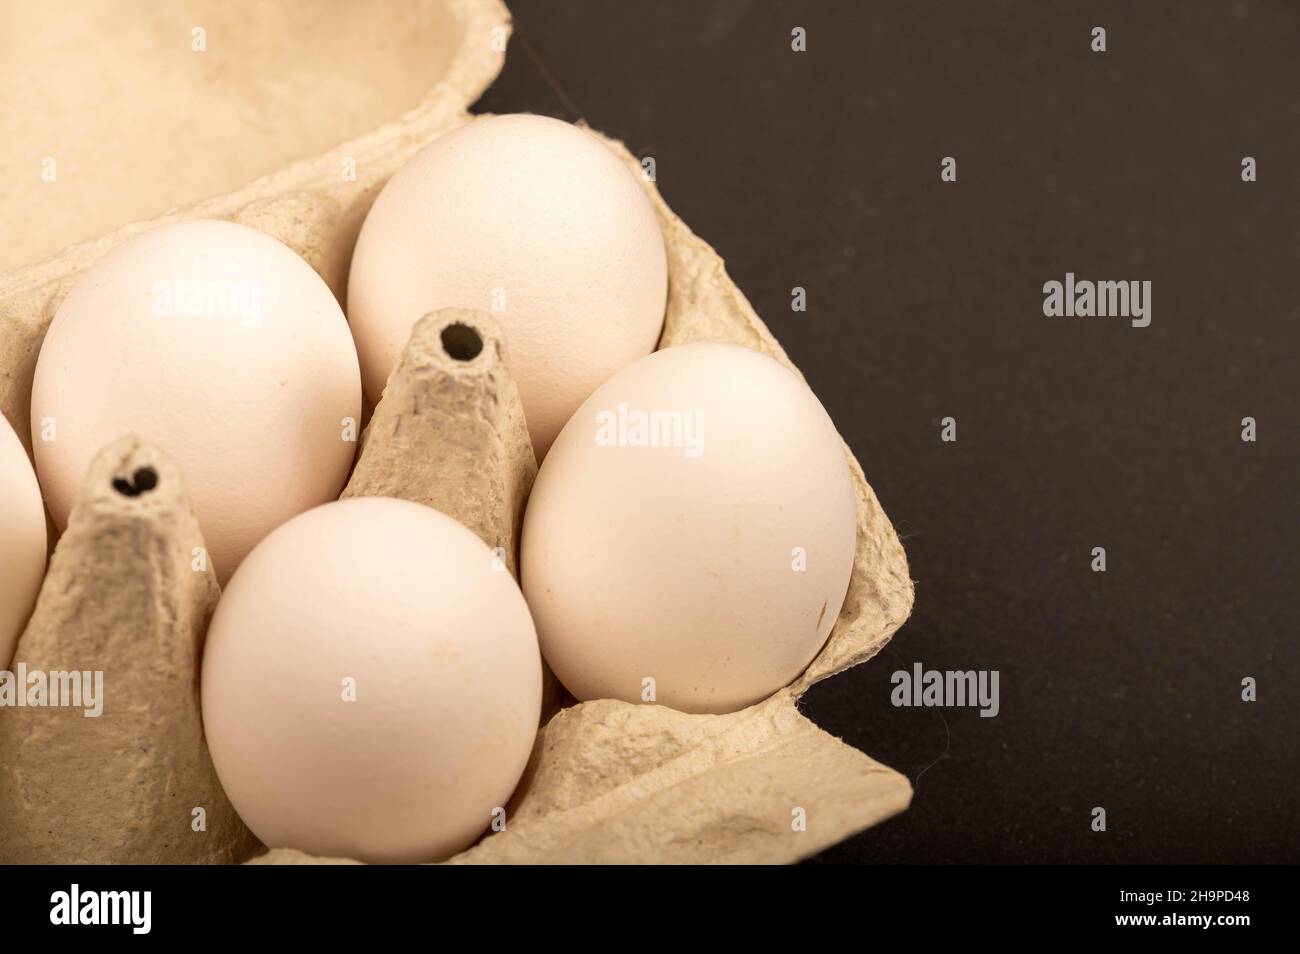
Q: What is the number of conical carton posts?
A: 2